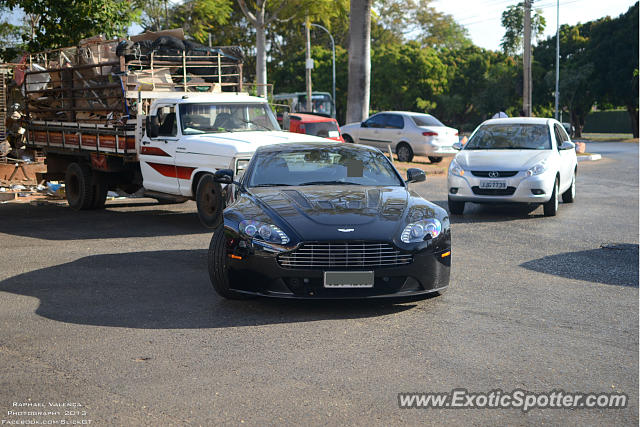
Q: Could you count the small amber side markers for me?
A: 2